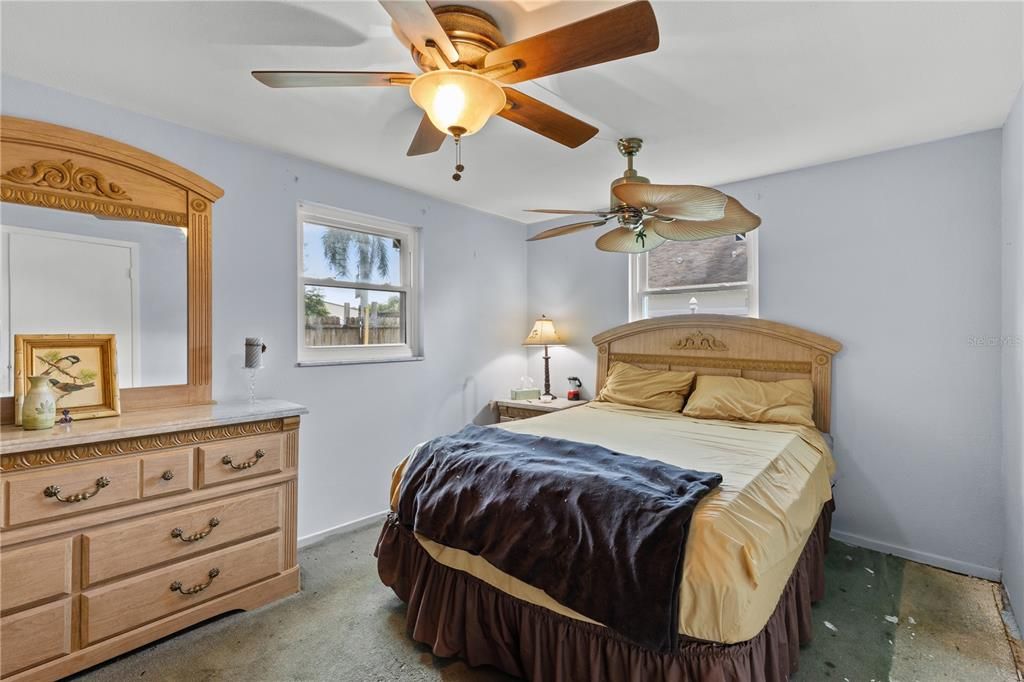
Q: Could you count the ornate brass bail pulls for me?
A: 4